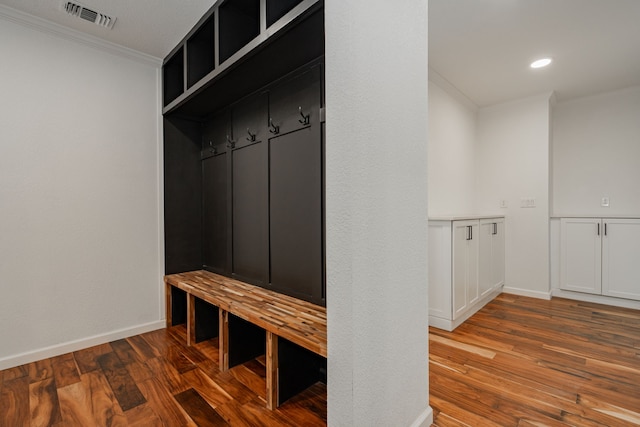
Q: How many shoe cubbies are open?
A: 4